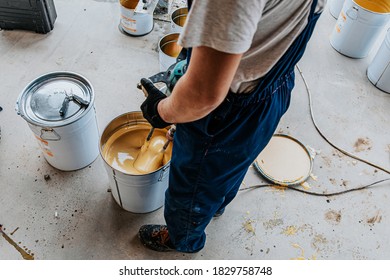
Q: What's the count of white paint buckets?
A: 8